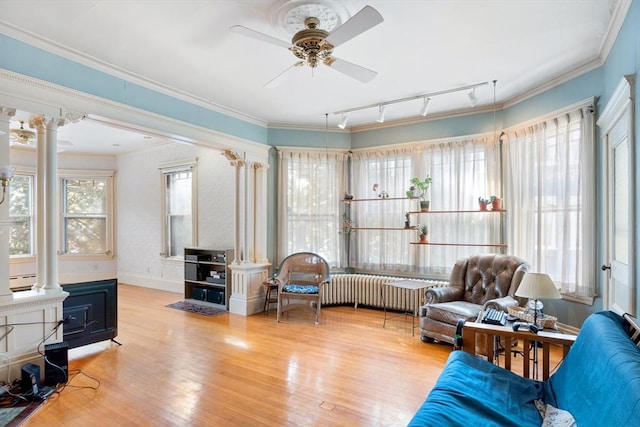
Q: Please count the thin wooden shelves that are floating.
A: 4